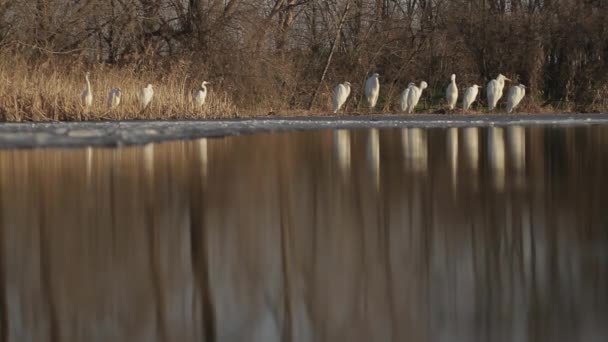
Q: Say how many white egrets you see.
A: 12